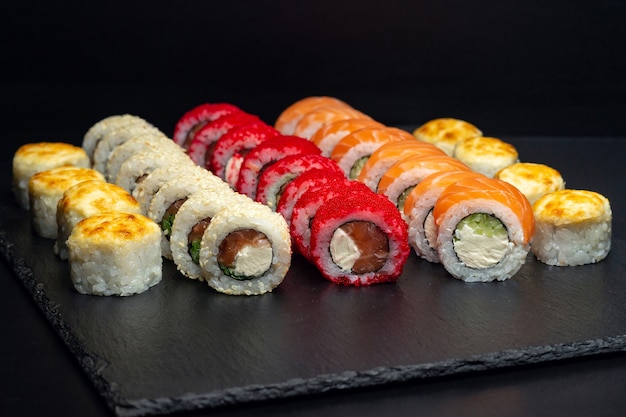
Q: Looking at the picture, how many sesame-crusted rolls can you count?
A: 8